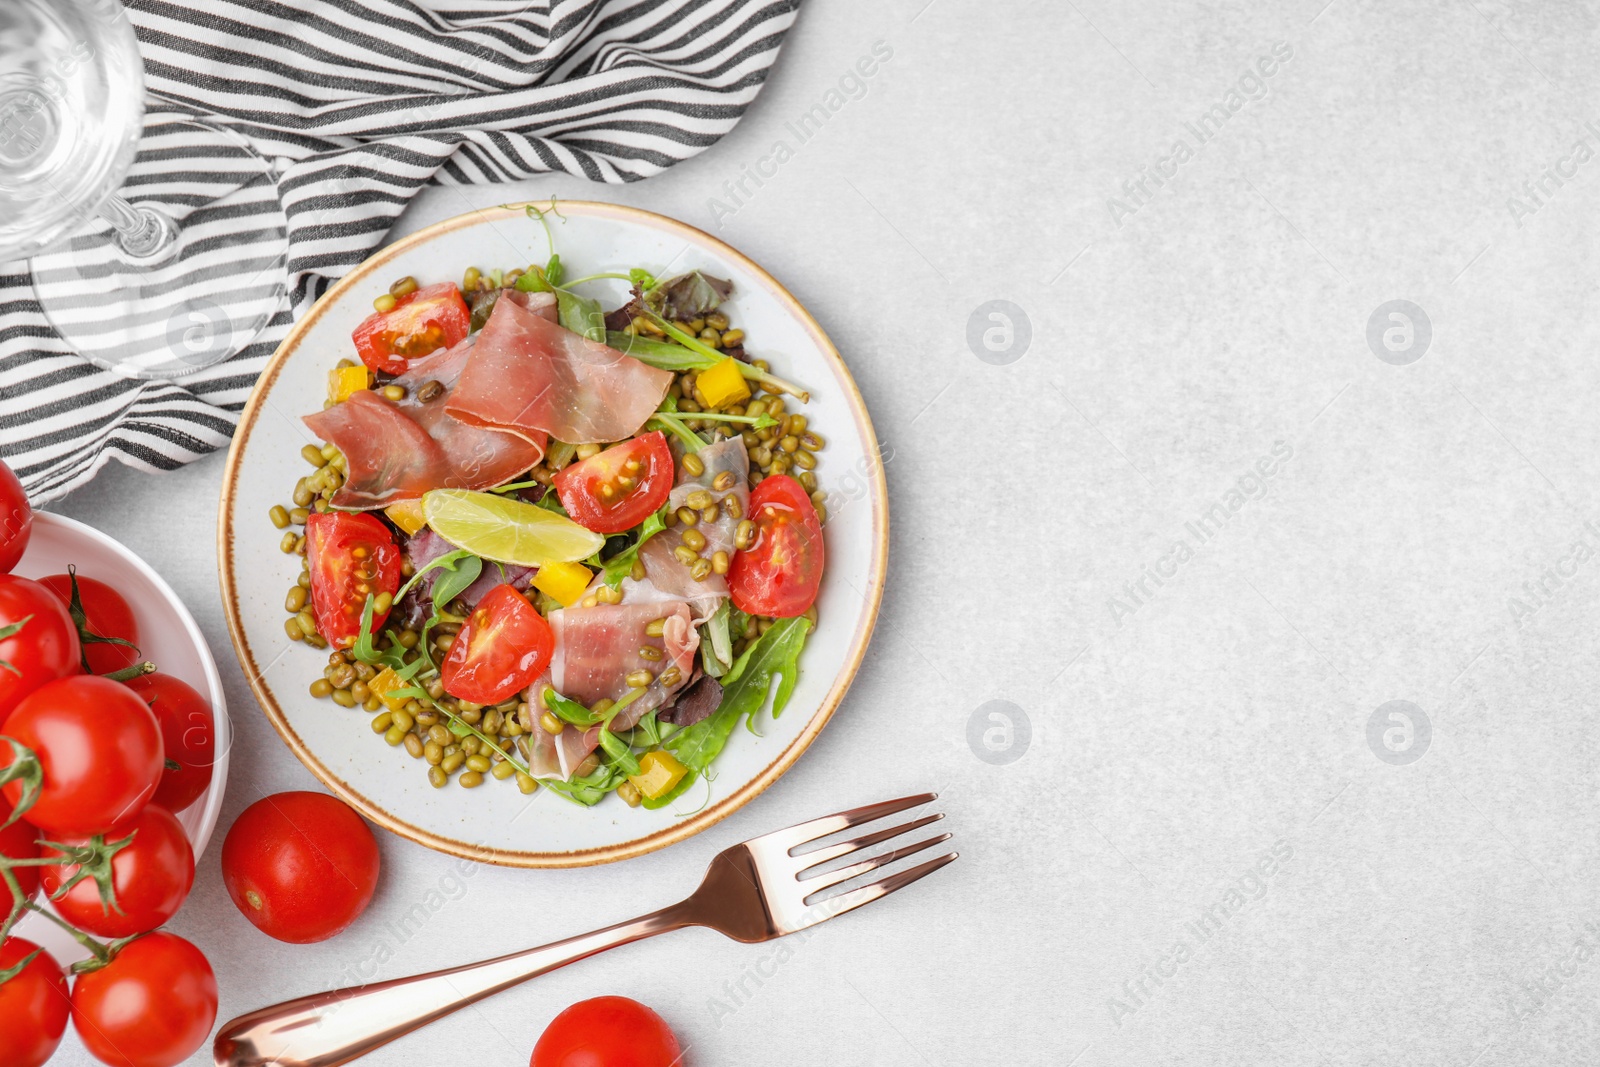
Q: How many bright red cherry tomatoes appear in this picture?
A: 11